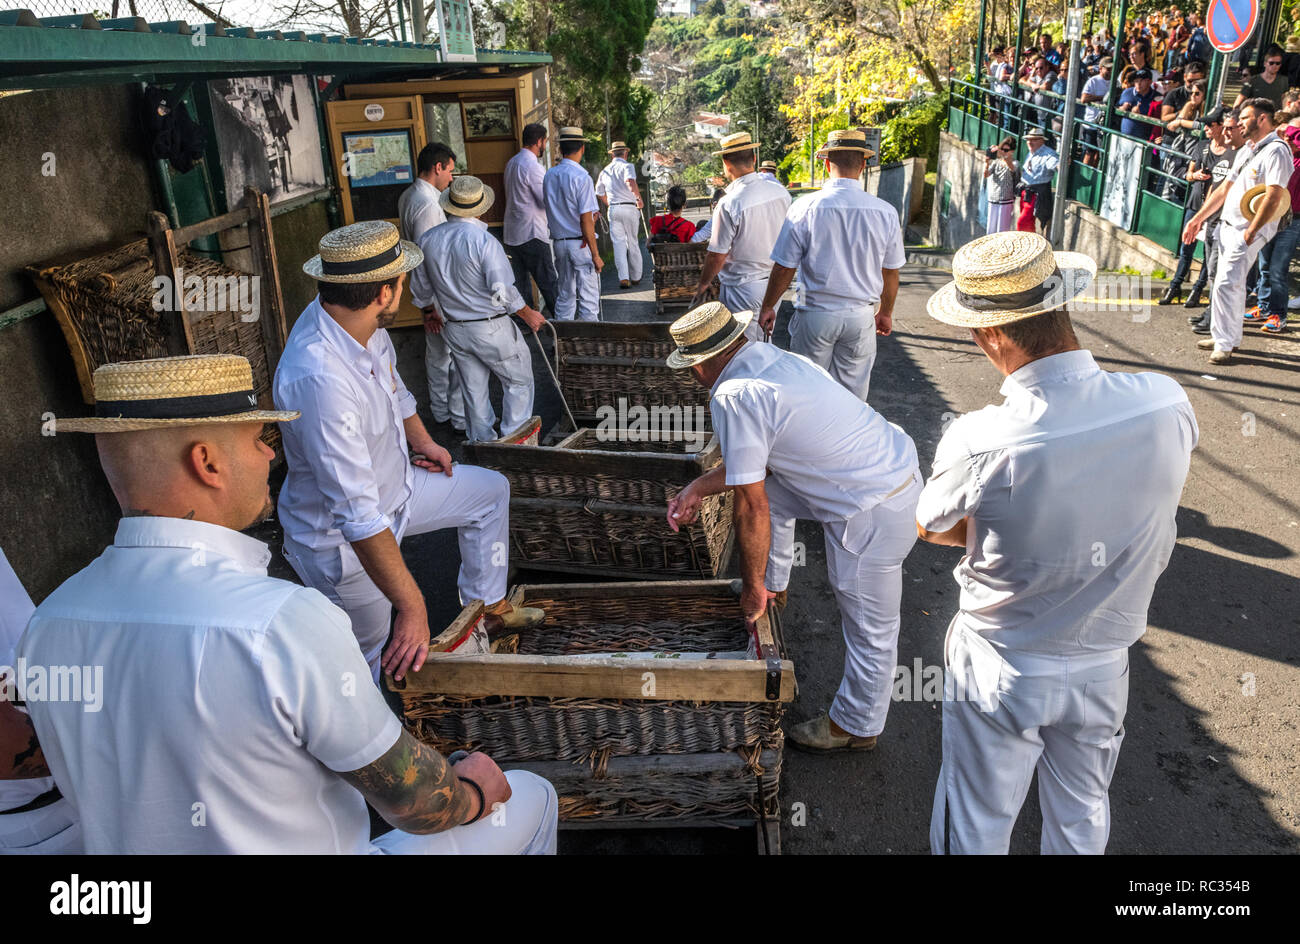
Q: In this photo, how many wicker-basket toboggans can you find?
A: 5